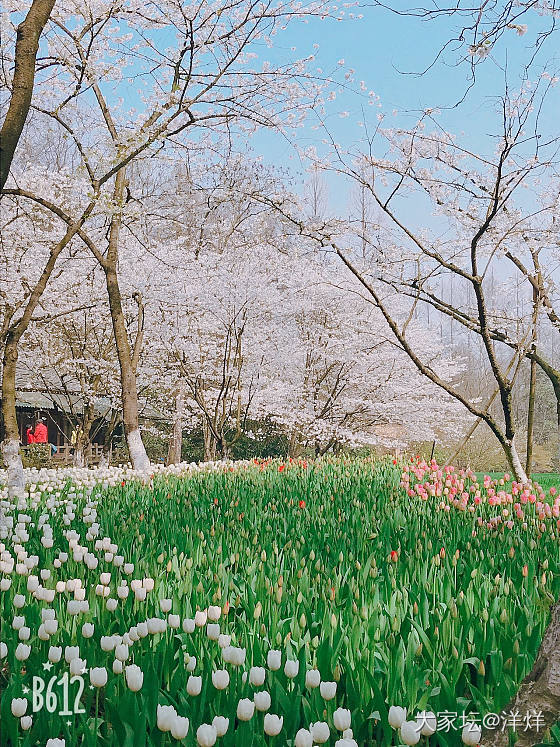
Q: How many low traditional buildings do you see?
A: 1